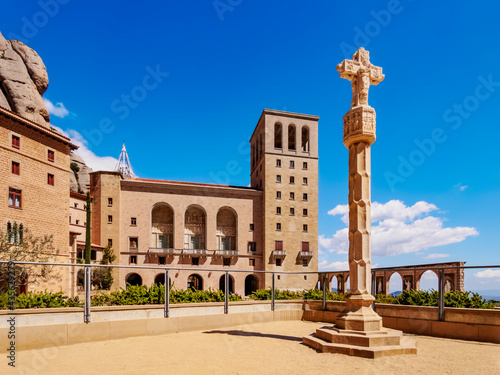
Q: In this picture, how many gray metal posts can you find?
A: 7